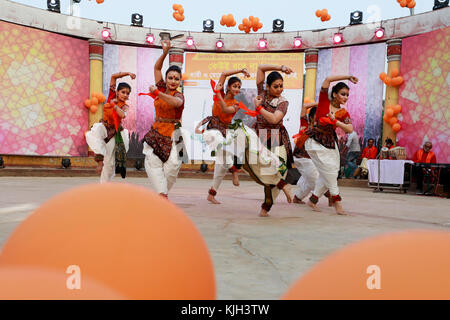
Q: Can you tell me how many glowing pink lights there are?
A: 8